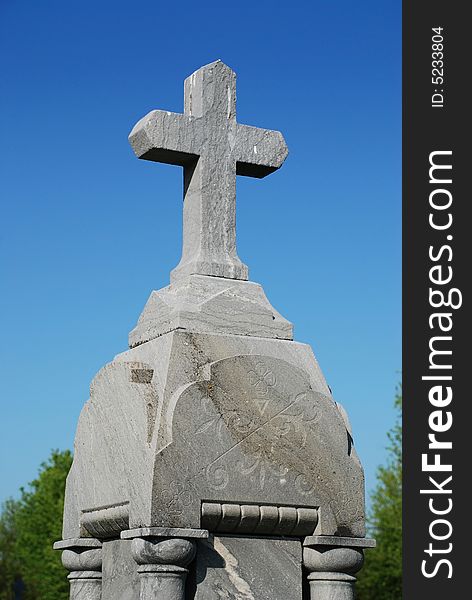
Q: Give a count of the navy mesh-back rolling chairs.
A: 0